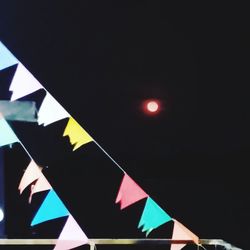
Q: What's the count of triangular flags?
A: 11